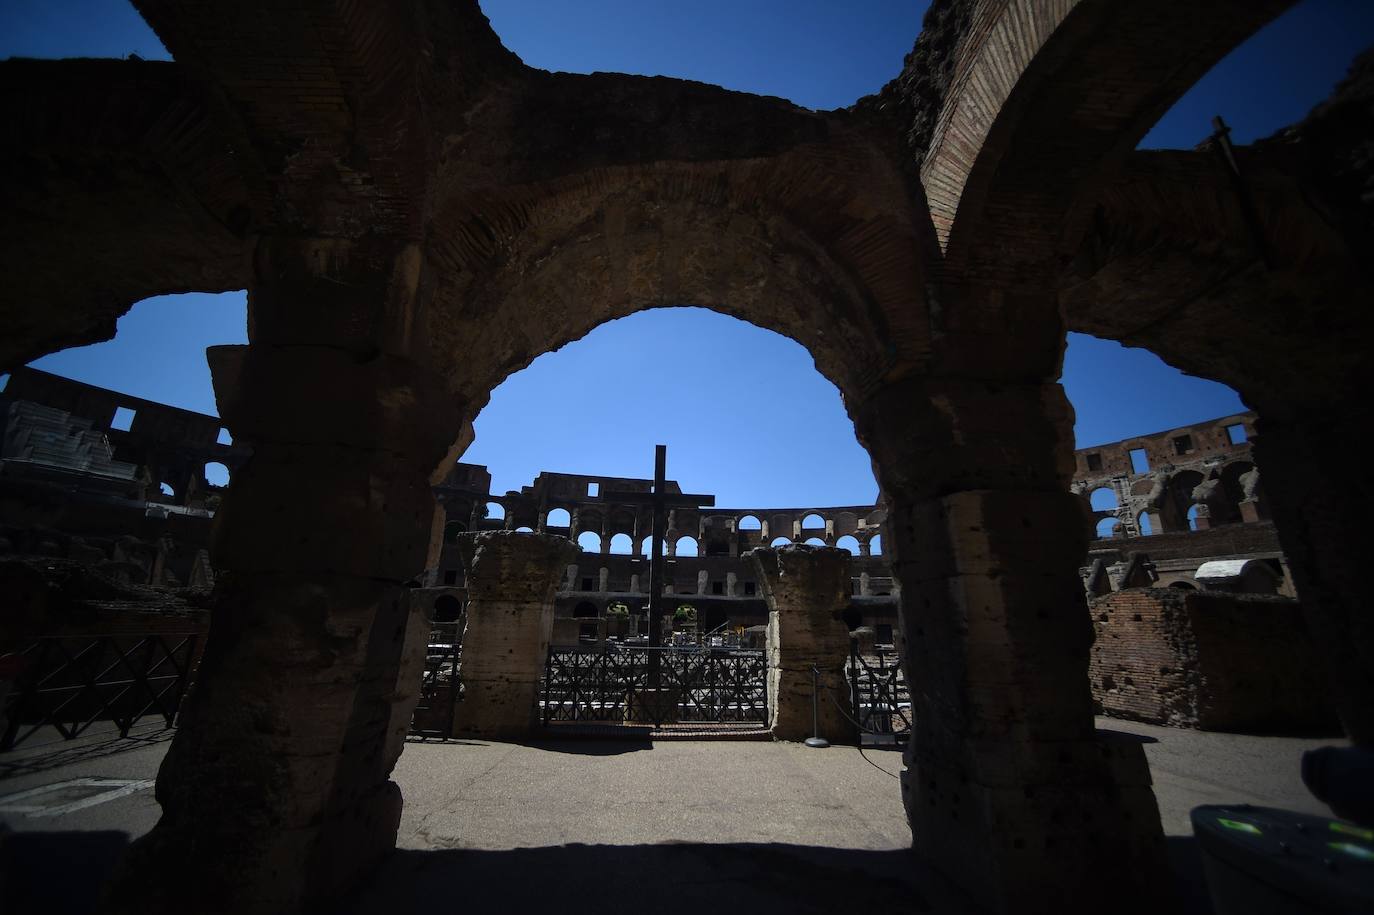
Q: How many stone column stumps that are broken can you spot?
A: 2